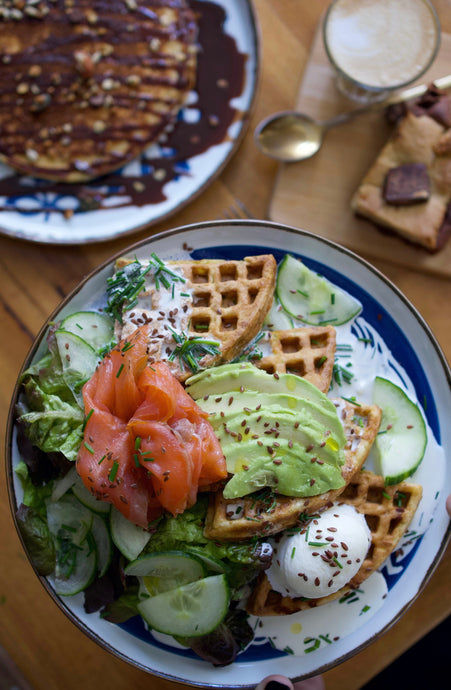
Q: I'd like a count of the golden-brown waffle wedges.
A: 4